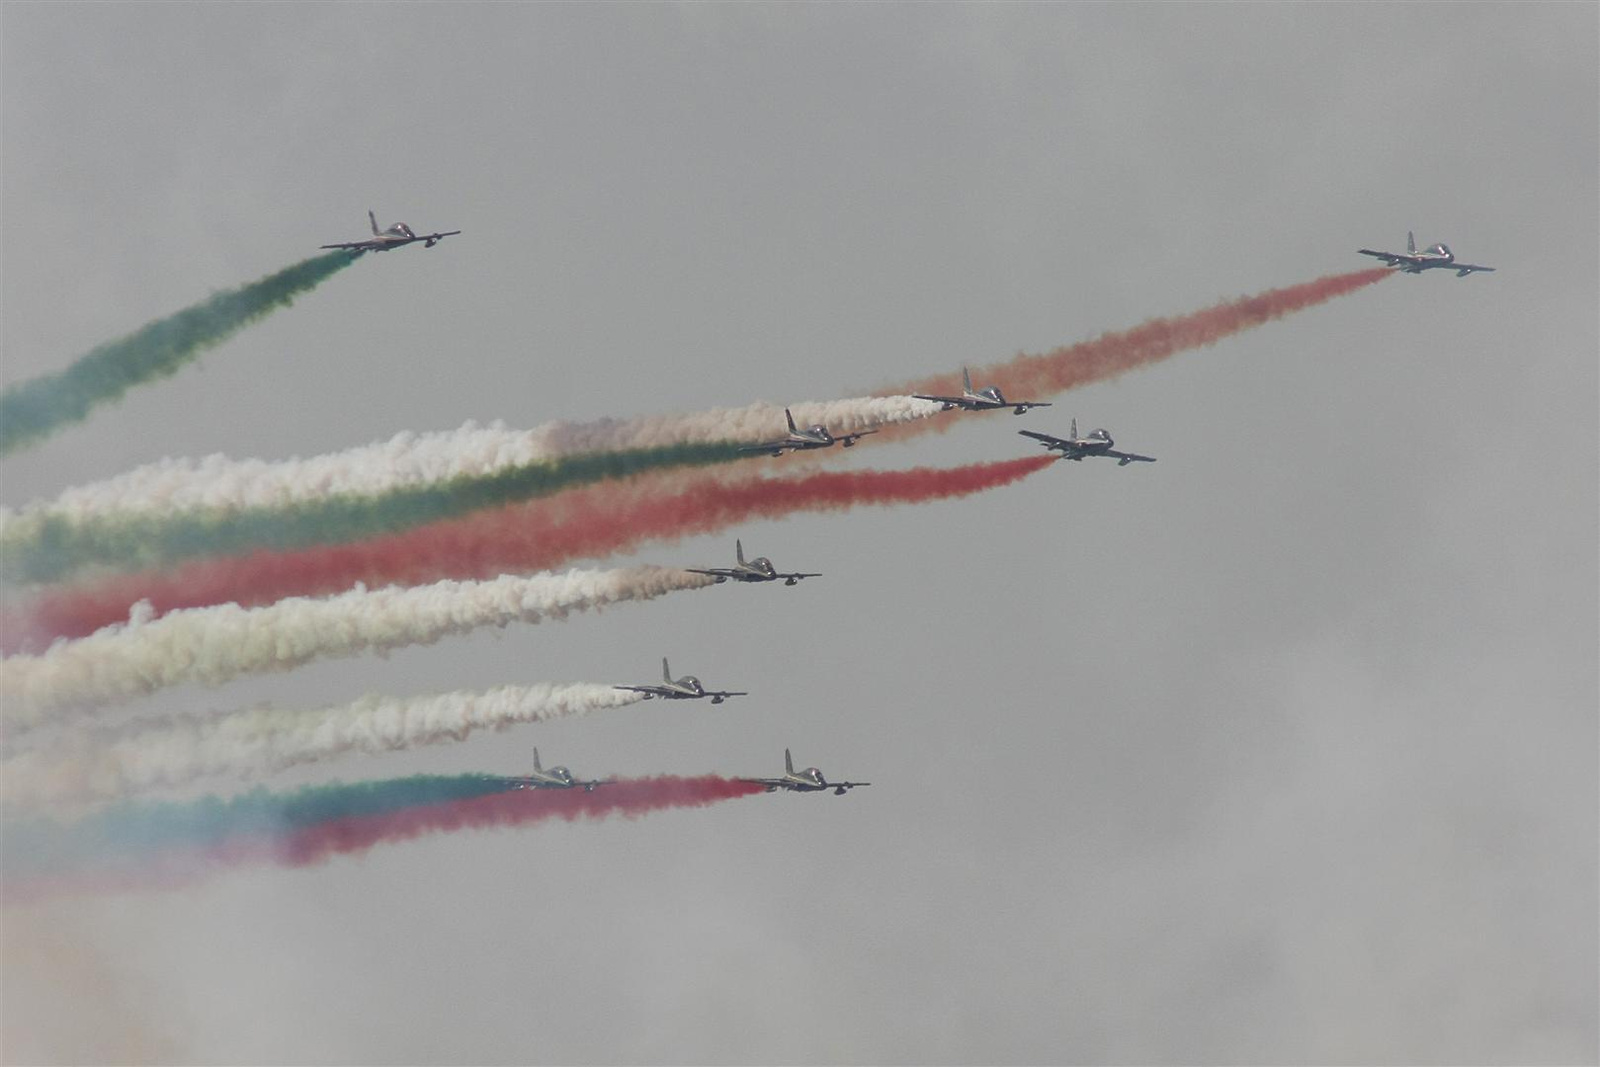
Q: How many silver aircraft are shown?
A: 9